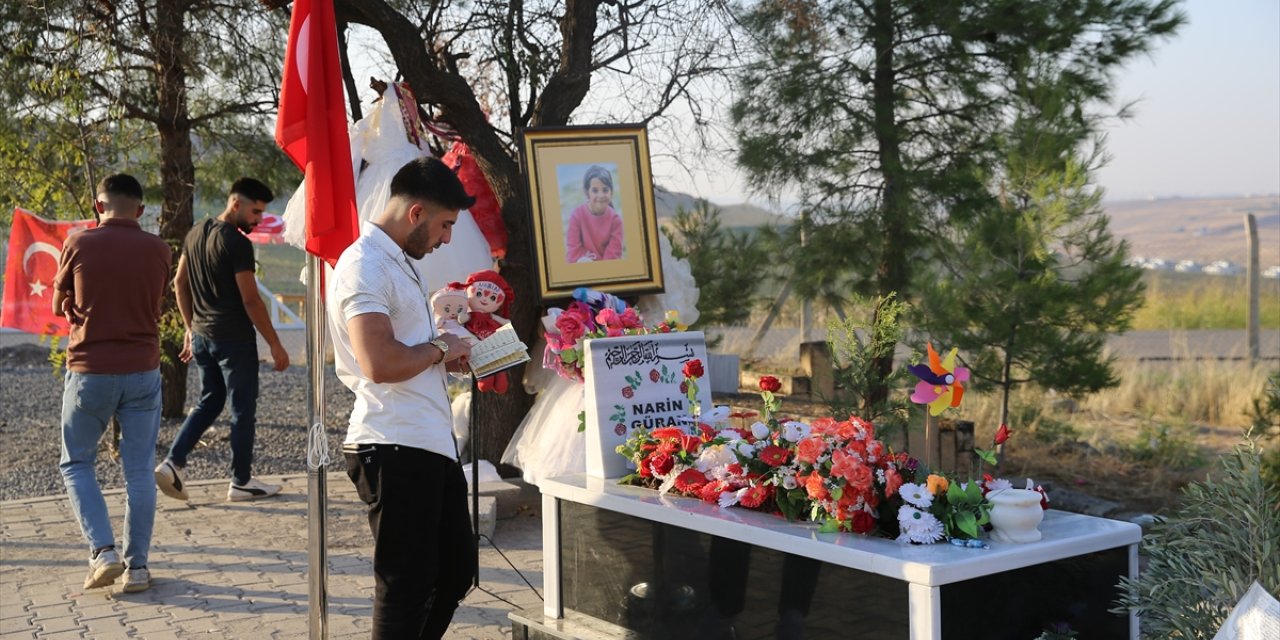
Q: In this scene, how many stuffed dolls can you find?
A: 2